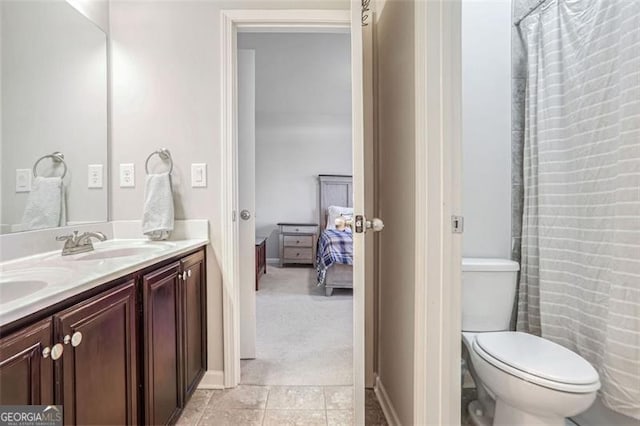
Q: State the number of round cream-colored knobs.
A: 4